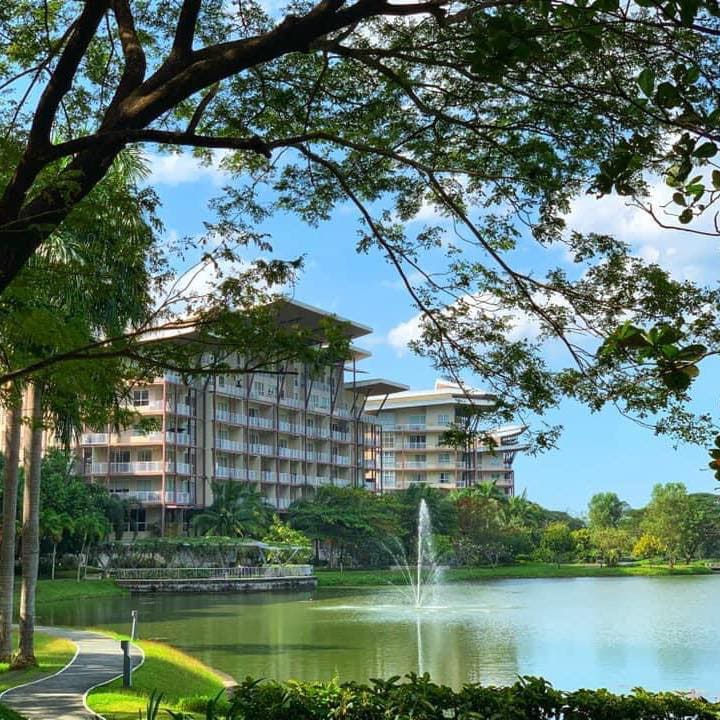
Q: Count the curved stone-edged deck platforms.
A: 1